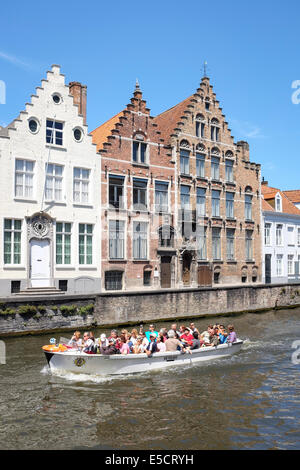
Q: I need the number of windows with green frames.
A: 3